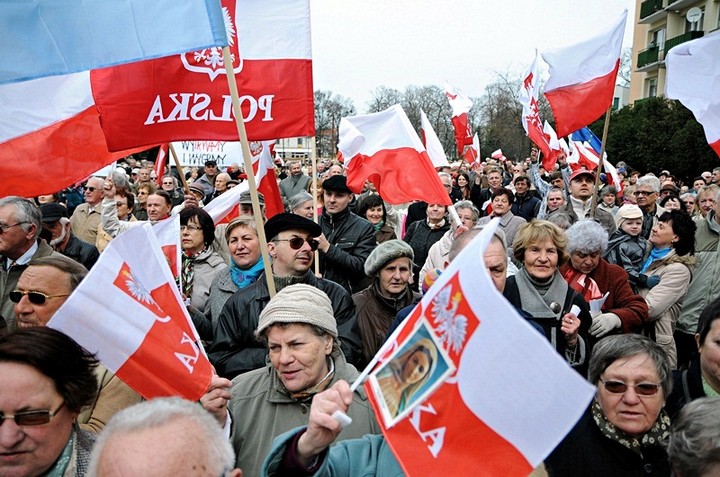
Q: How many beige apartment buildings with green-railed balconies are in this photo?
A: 1